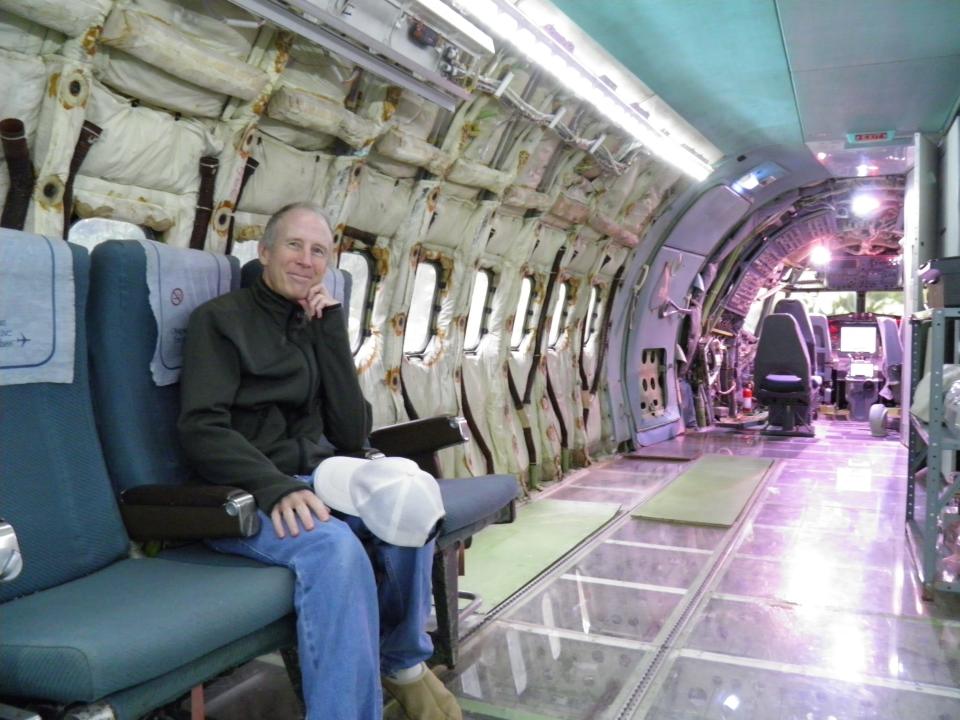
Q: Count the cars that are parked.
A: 0